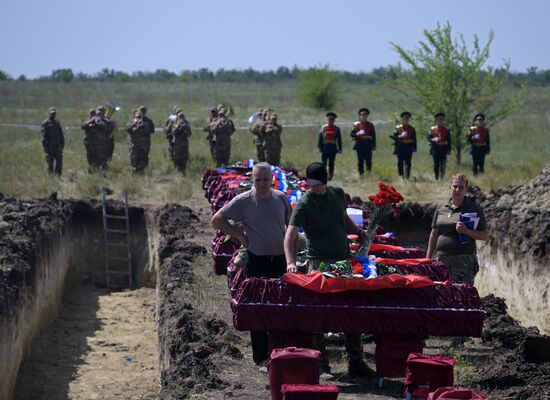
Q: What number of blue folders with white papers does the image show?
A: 1